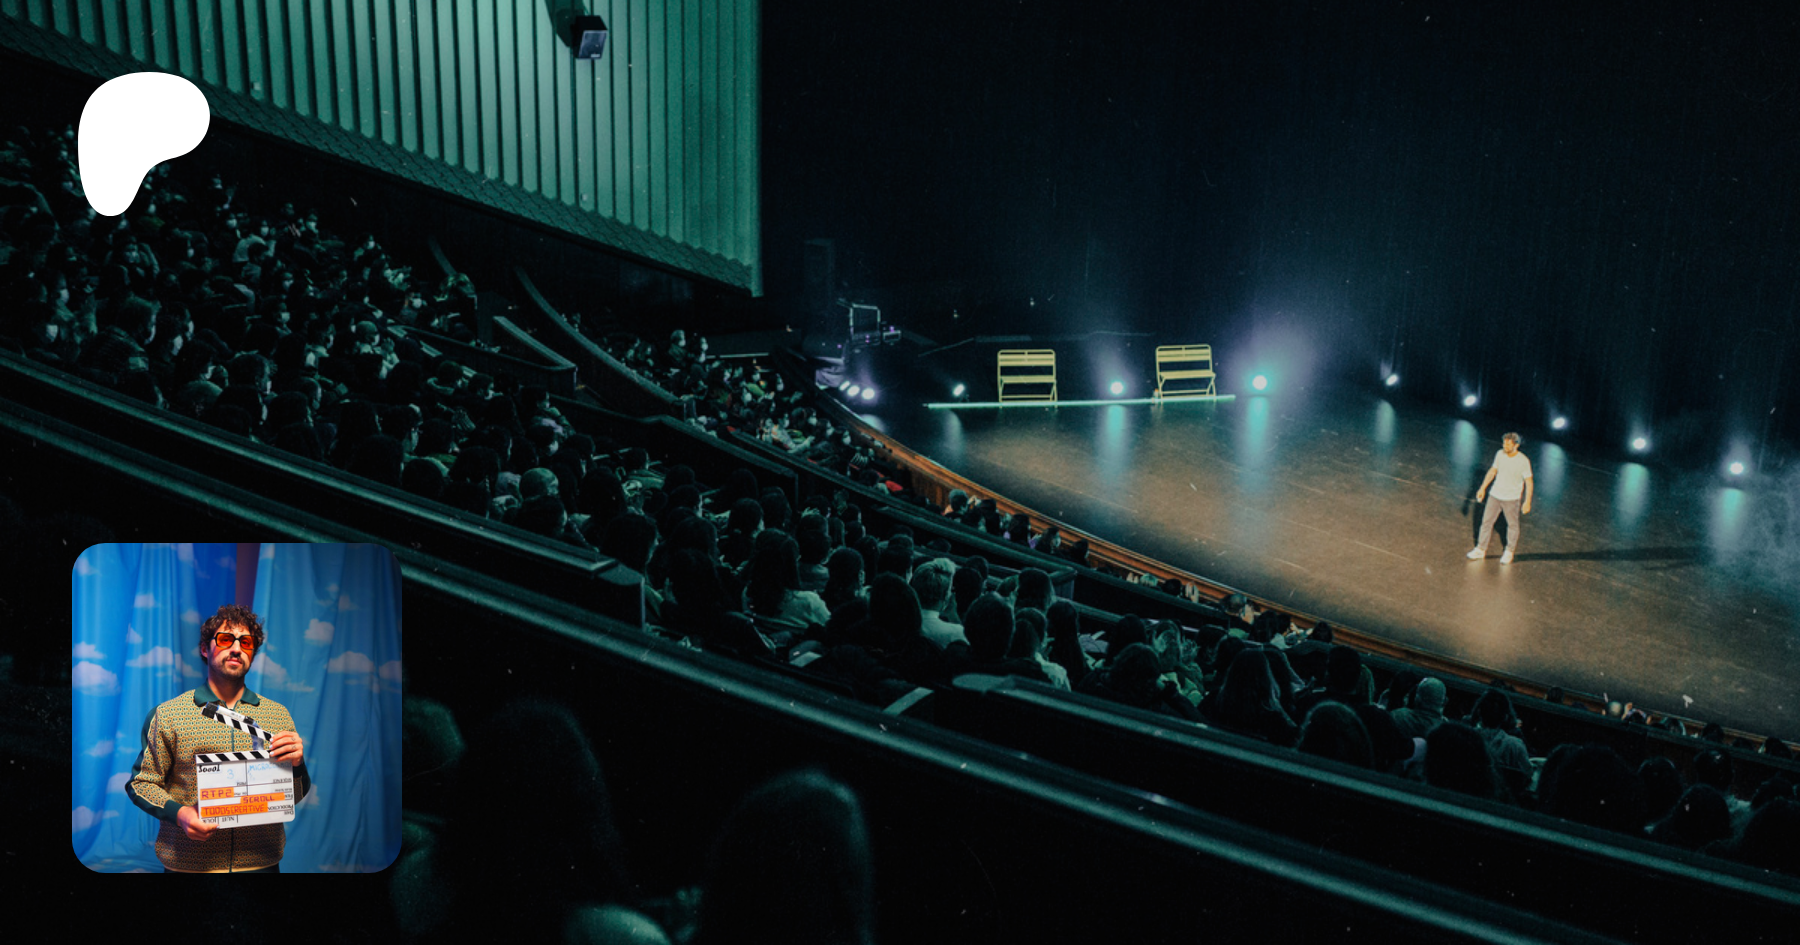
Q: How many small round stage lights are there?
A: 11